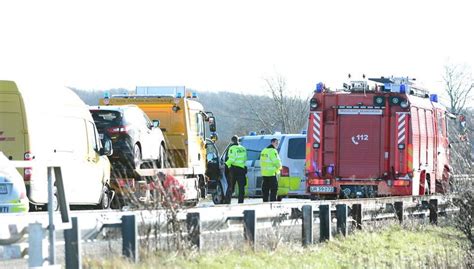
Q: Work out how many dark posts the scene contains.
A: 10